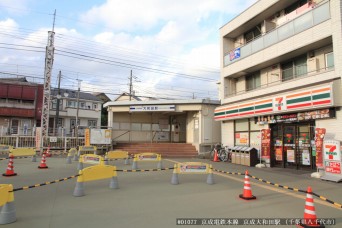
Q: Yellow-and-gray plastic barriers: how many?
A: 10